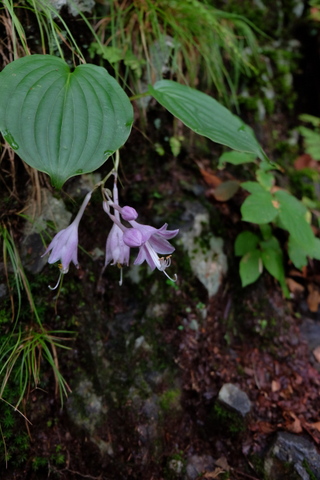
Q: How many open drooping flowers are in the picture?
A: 3